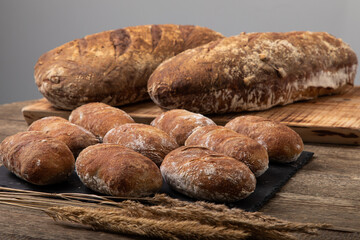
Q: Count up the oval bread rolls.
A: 9